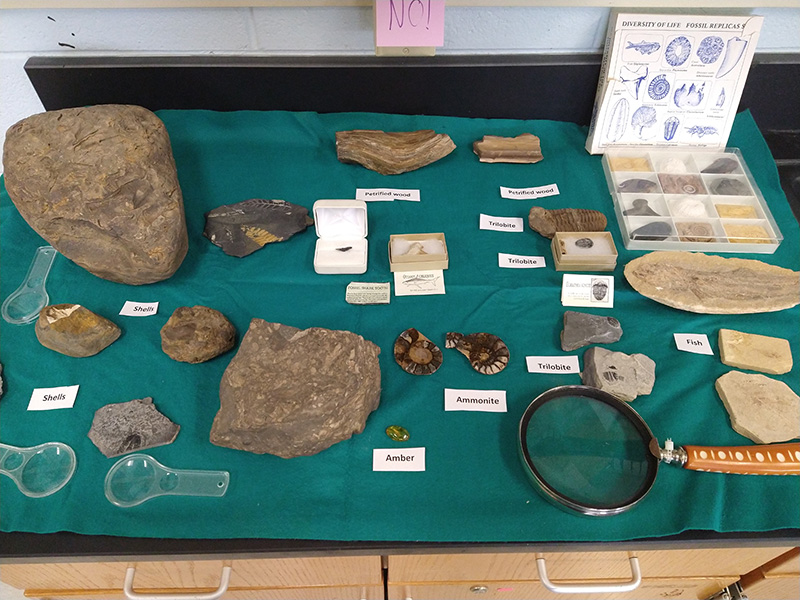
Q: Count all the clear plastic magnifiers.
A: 3